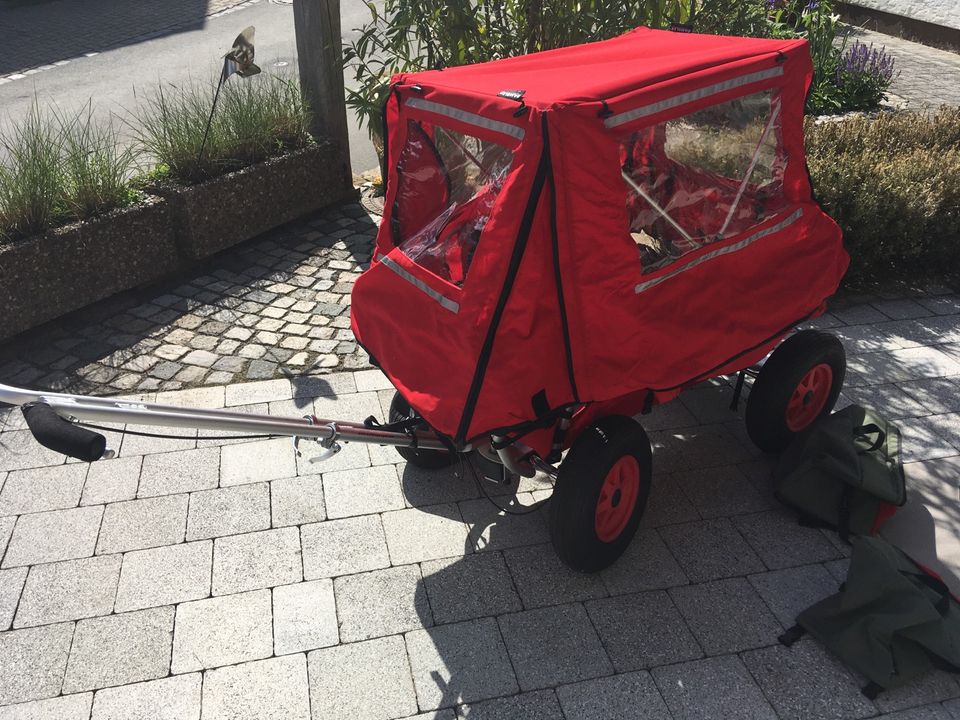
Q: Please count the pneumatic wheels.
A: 3